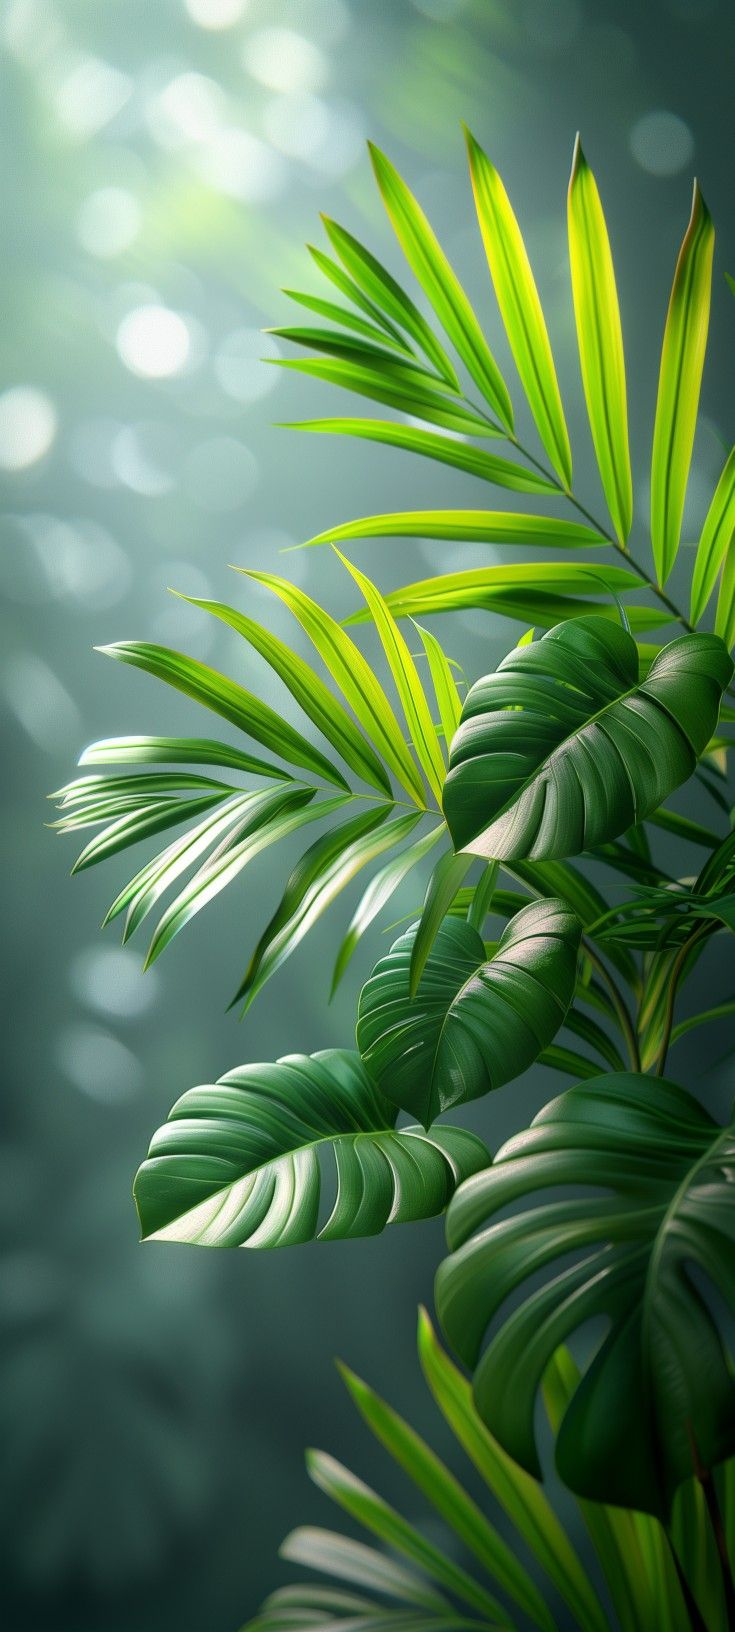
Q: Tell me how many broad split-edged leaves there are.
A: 4